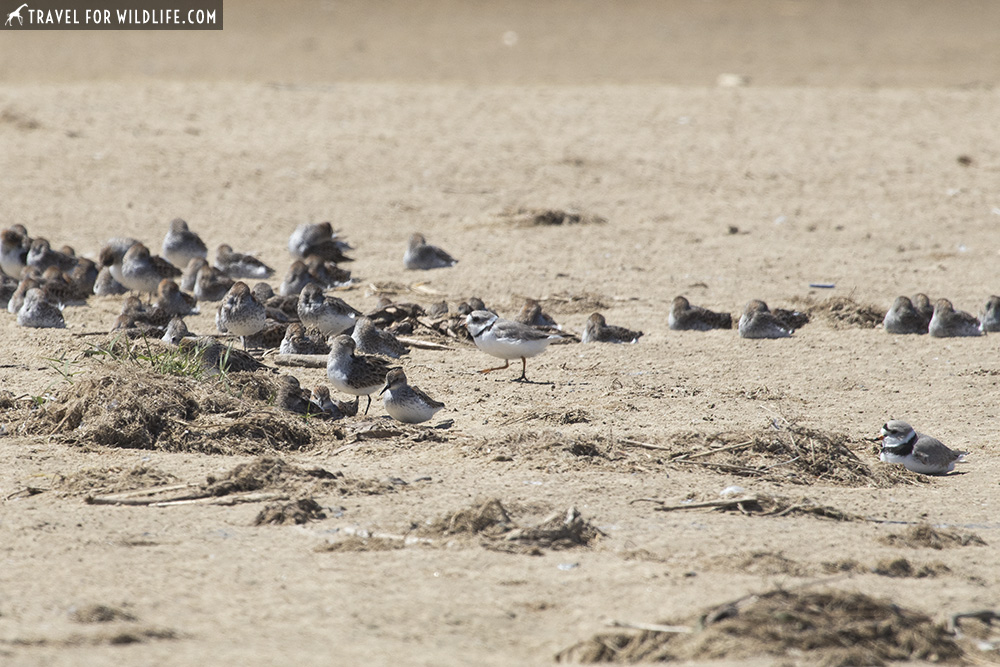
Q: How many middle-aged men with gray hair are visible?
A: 0